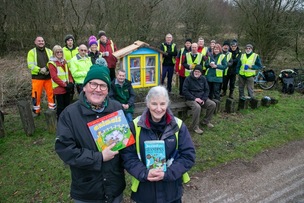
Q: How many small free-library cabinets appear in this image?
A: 1